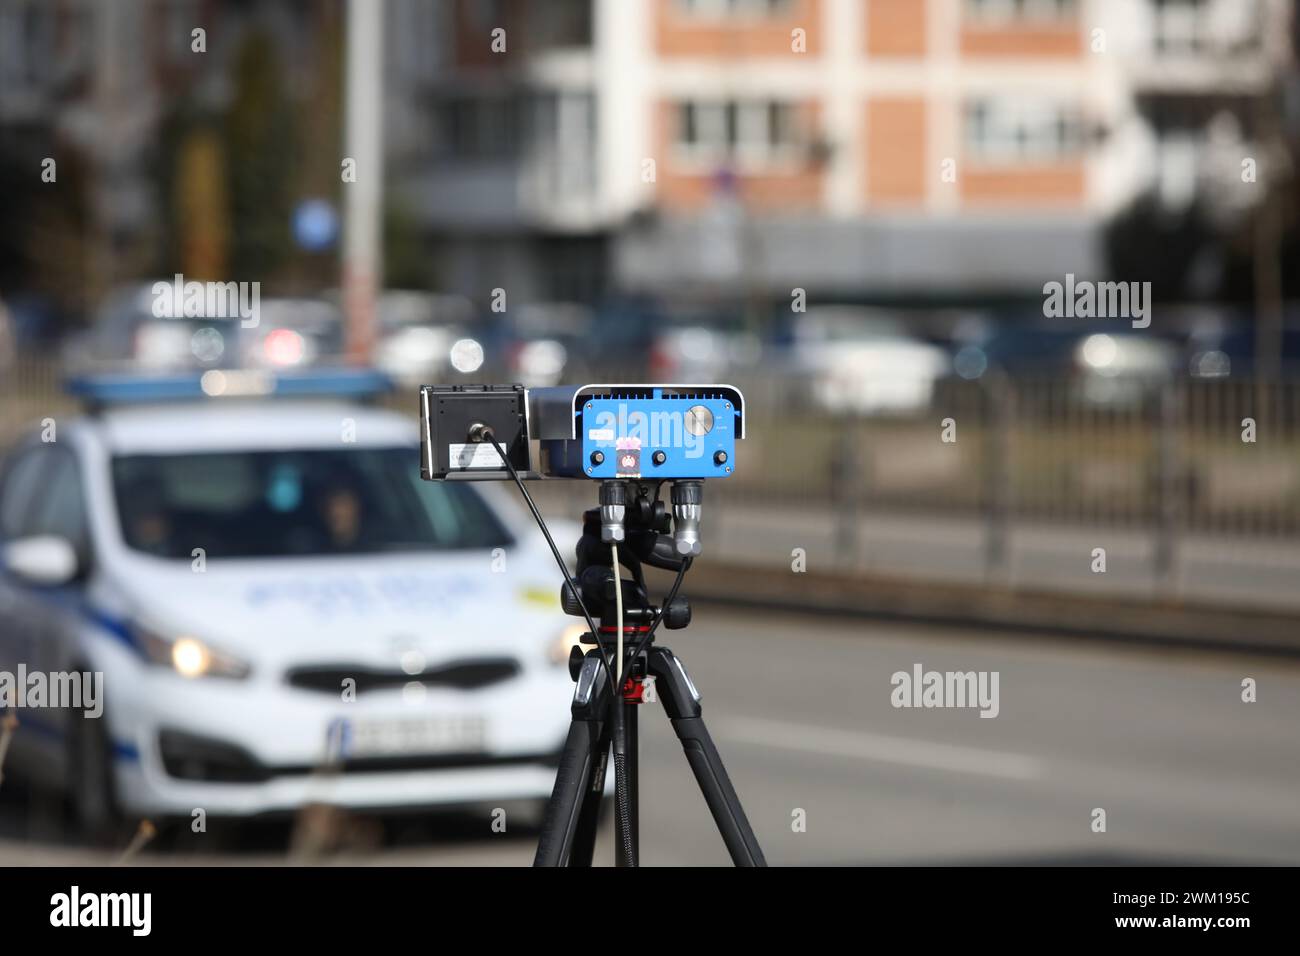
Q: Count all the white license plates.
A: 1